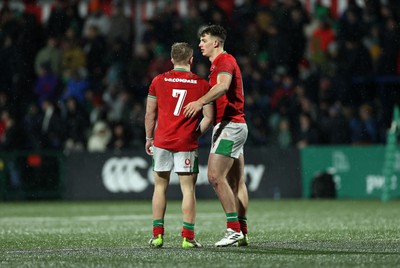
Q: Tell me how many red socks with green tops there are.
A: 4